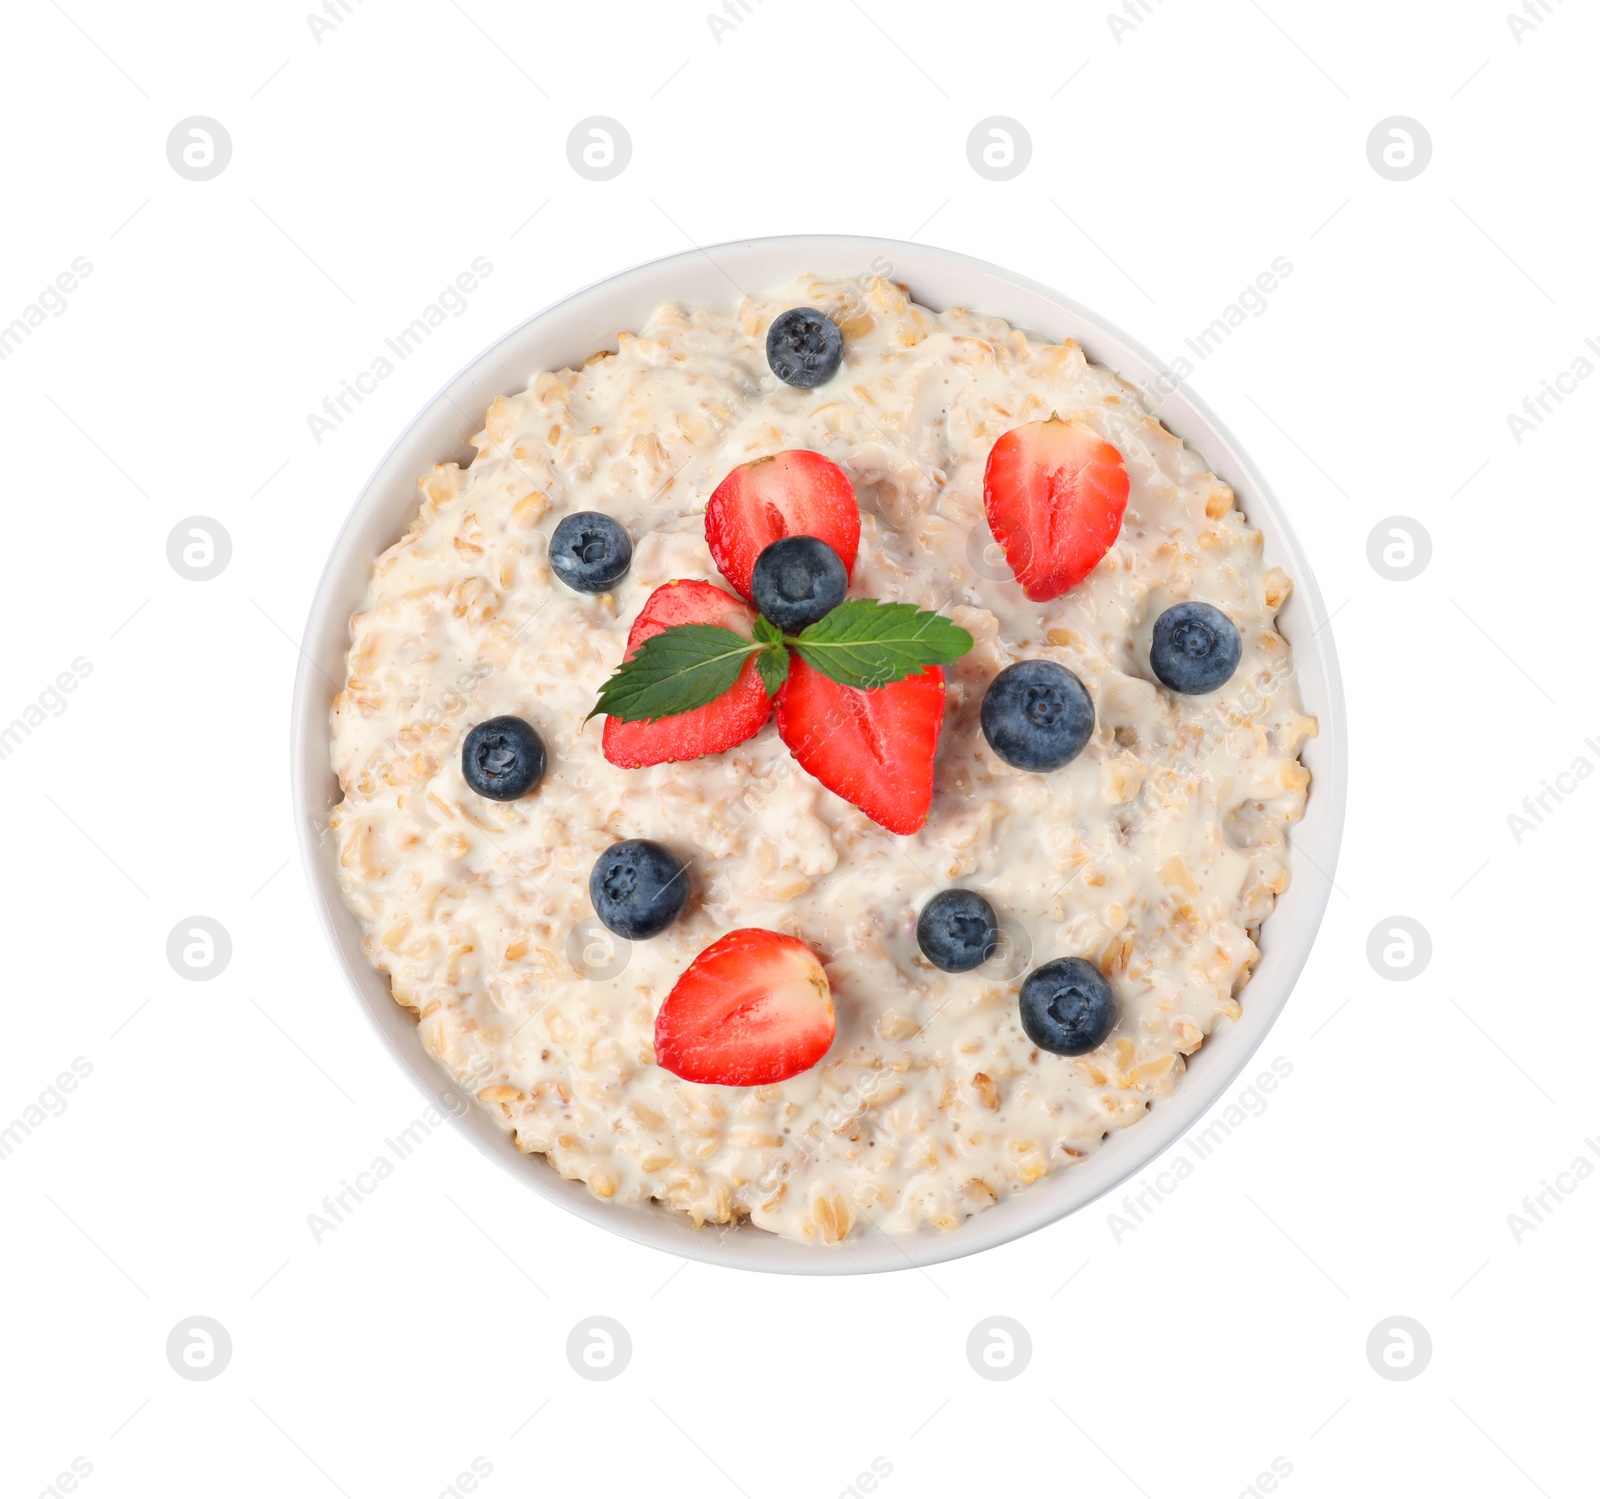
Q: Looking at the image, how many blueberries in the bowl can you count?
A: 9